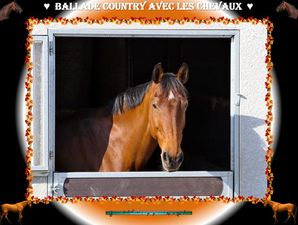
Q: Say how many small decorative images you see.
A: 4